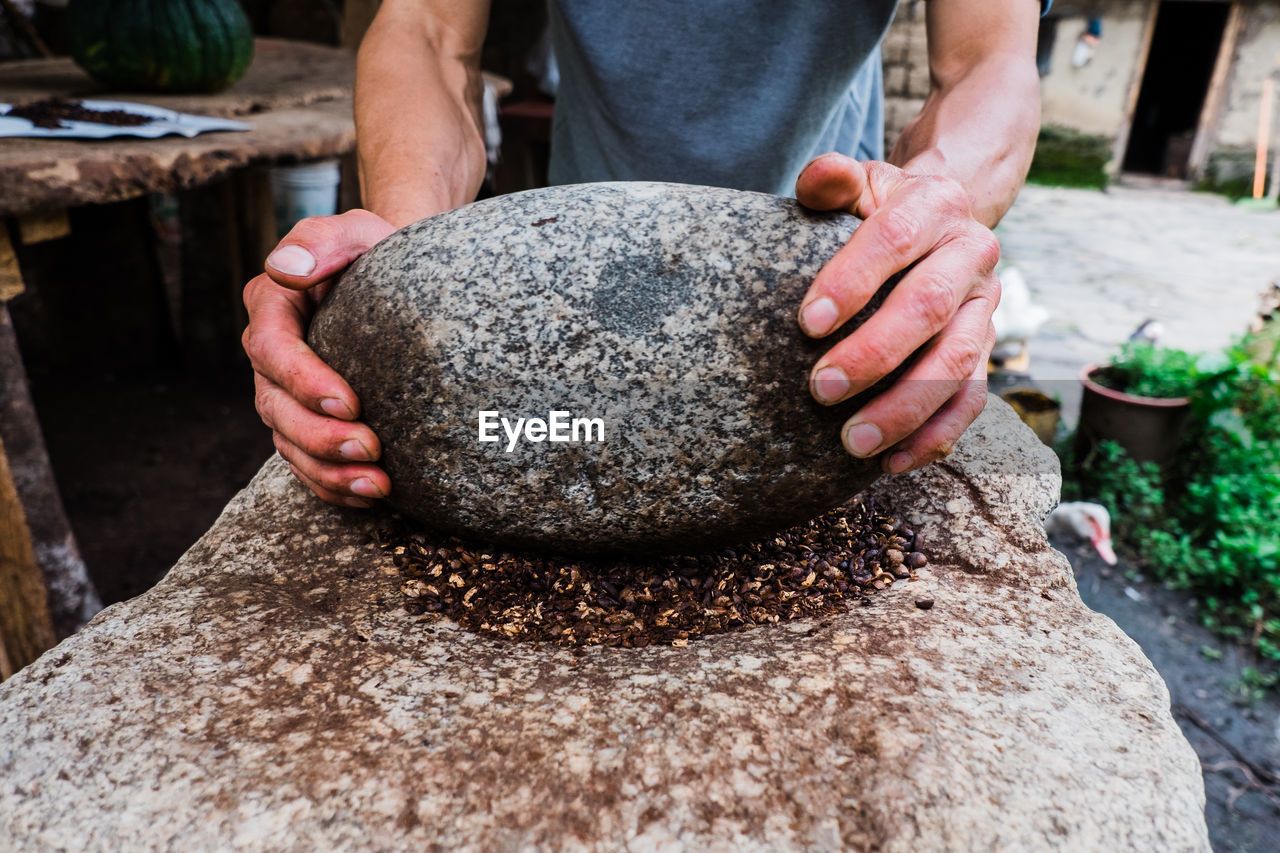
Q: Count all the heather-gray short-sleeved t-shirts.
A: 1